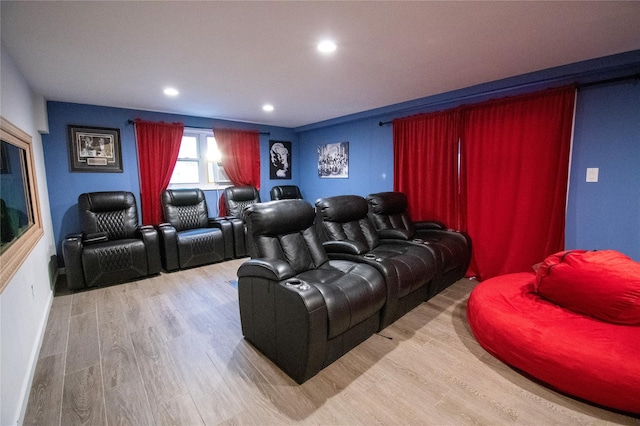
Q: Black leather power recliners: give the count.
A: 7